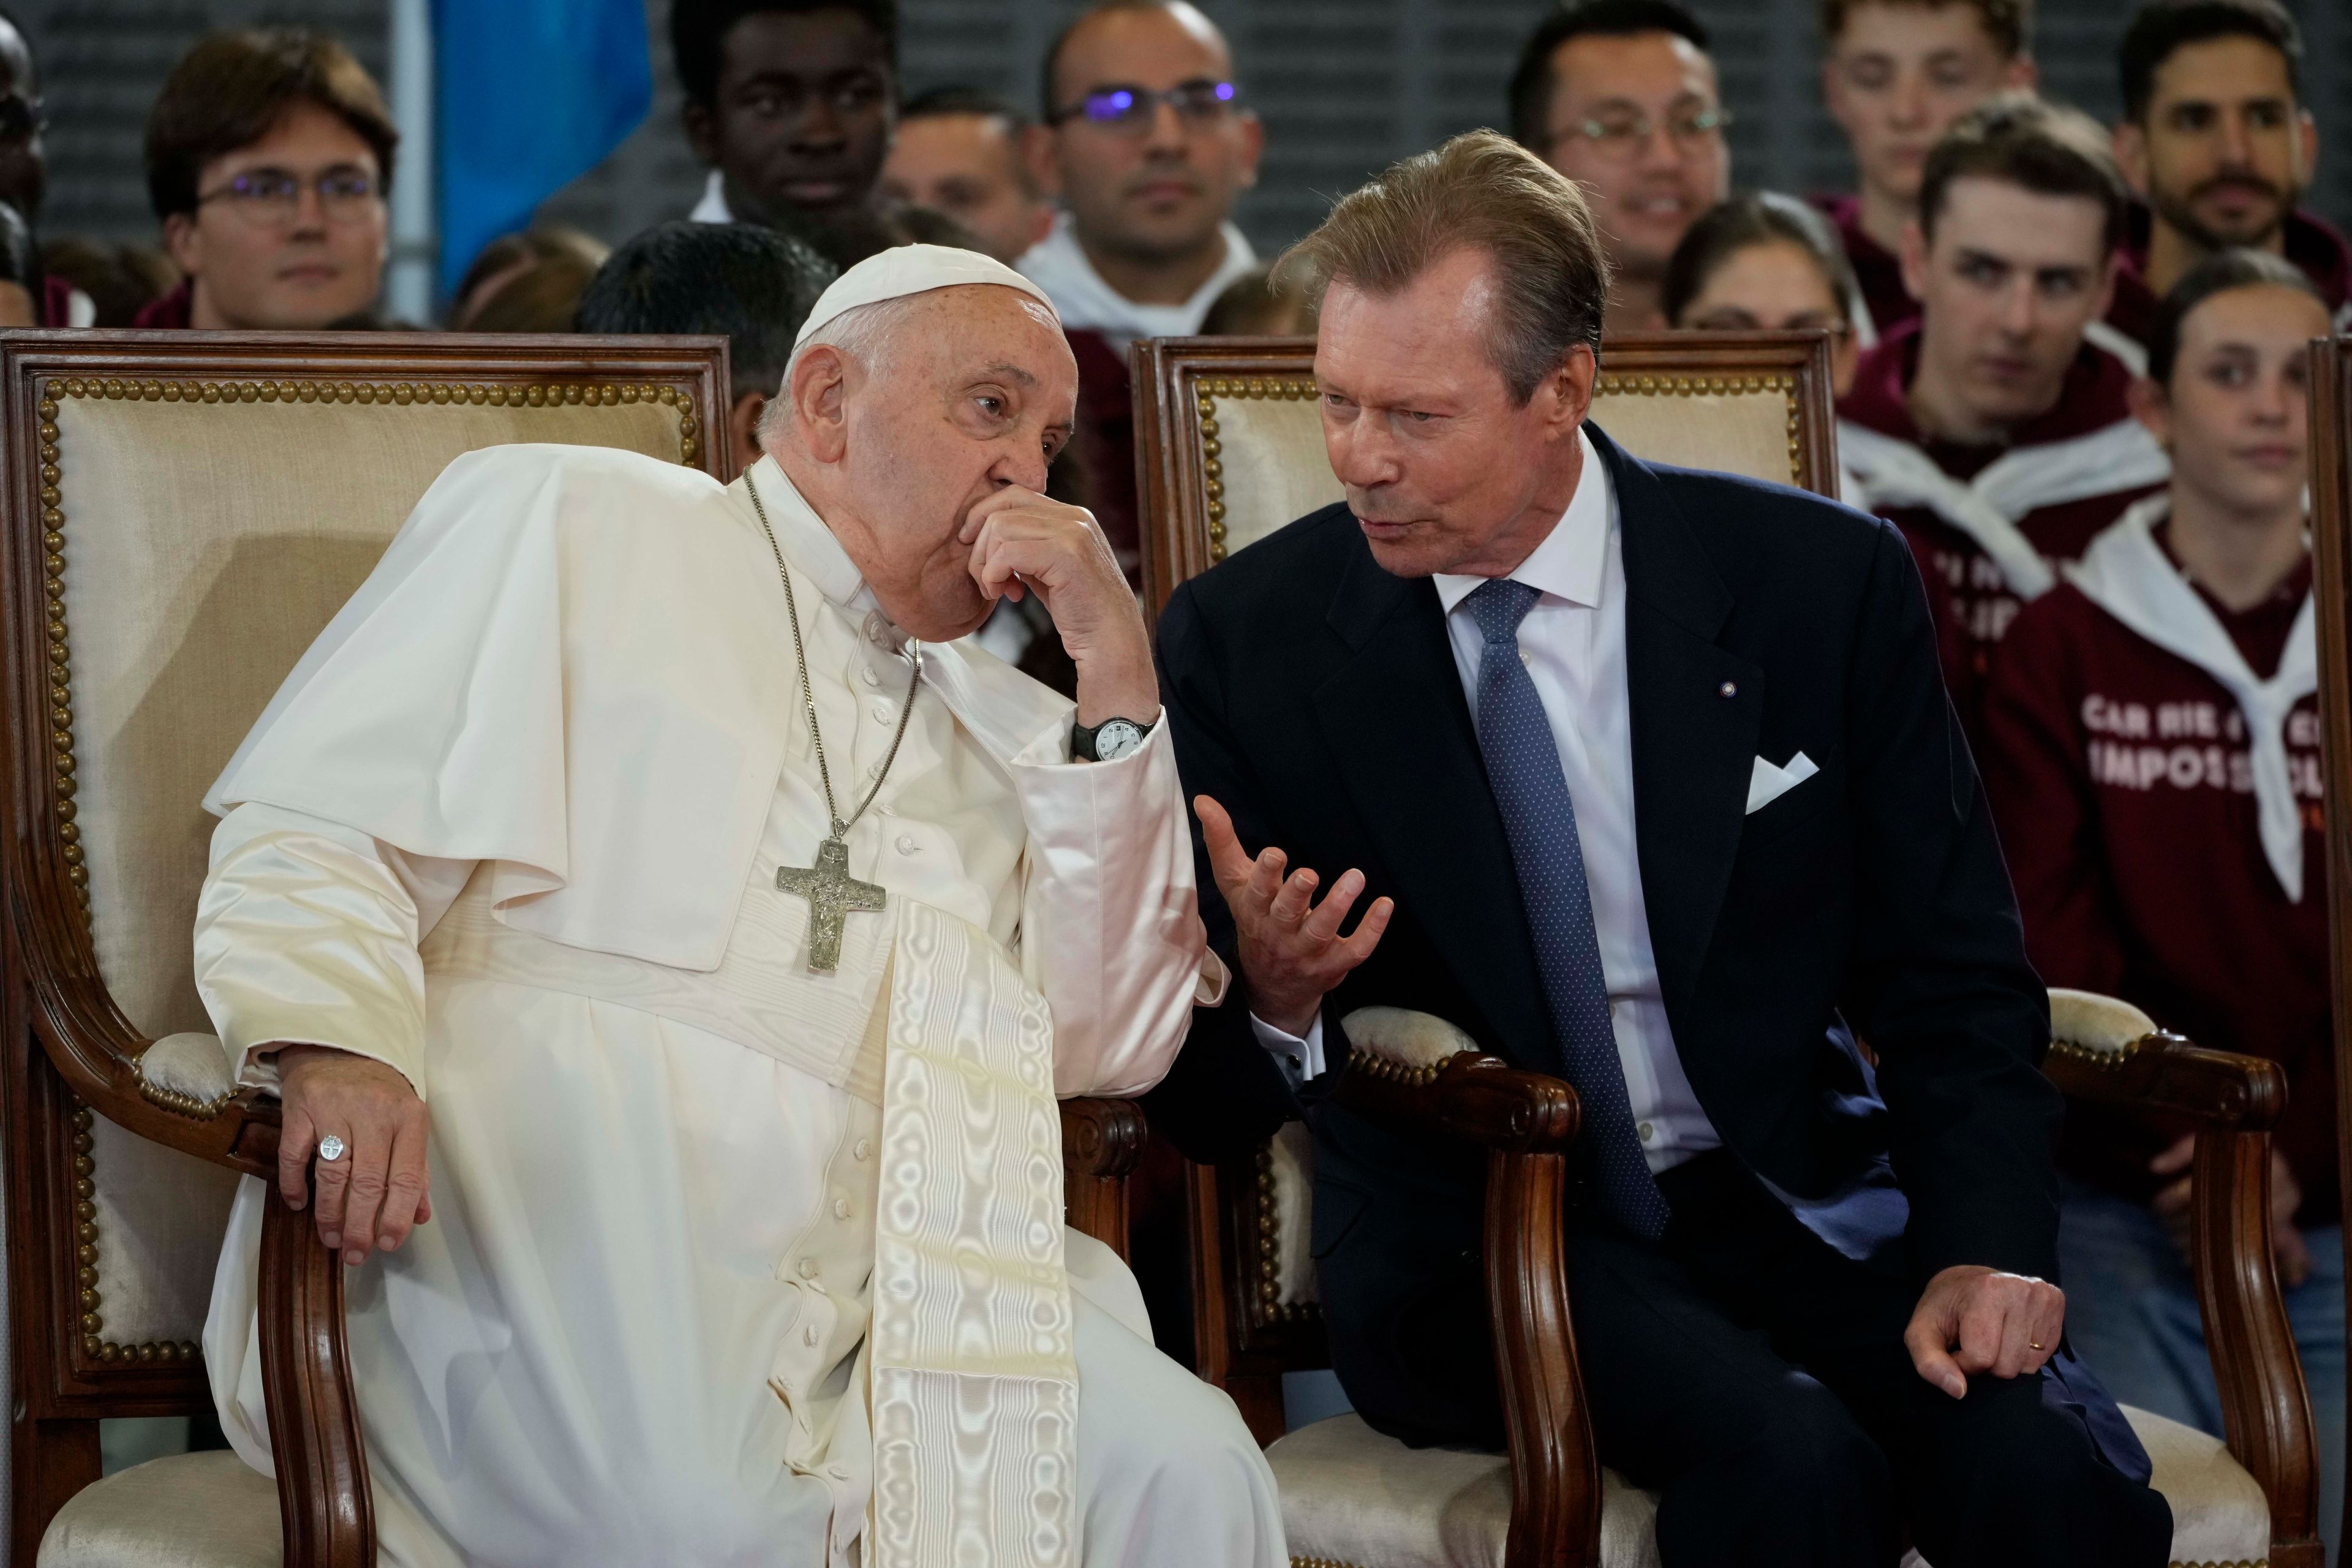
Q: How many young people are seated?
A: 0